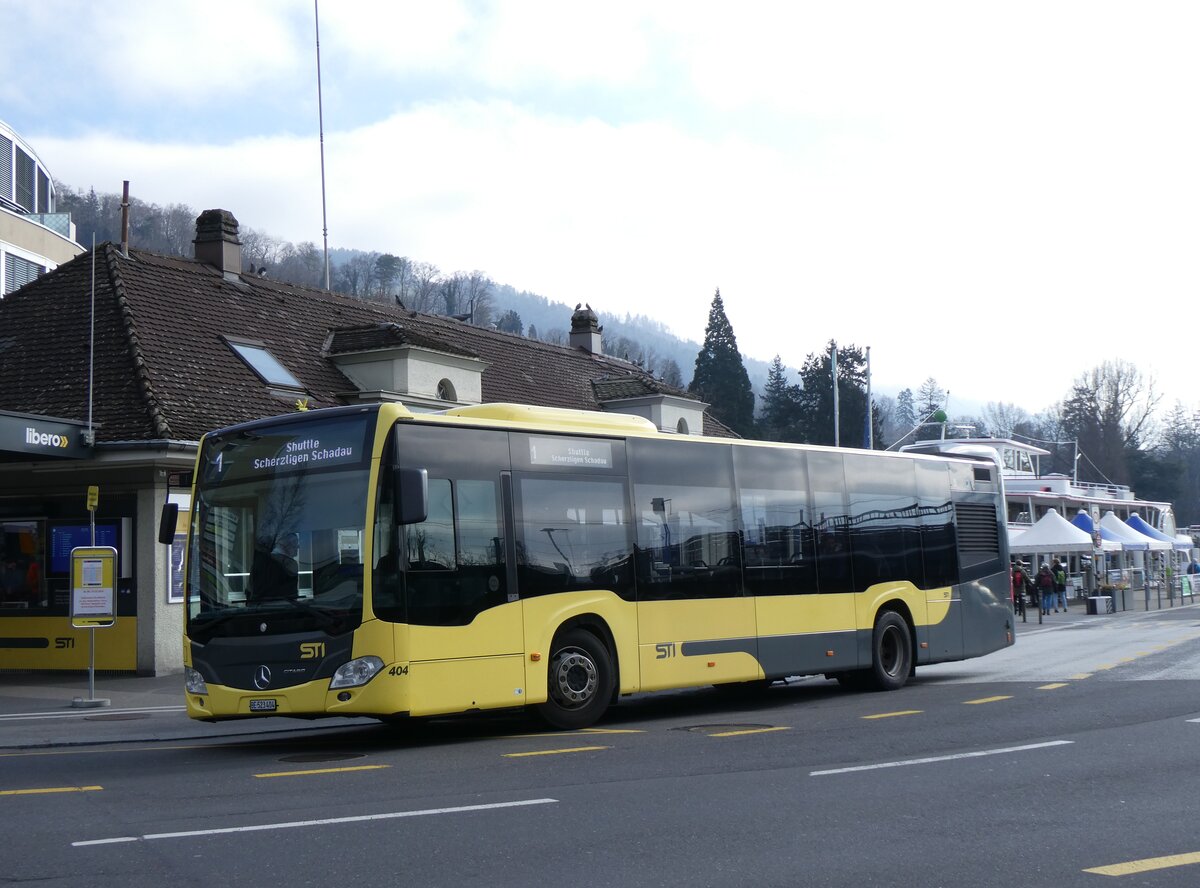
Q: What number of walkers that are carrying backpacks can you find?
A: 3